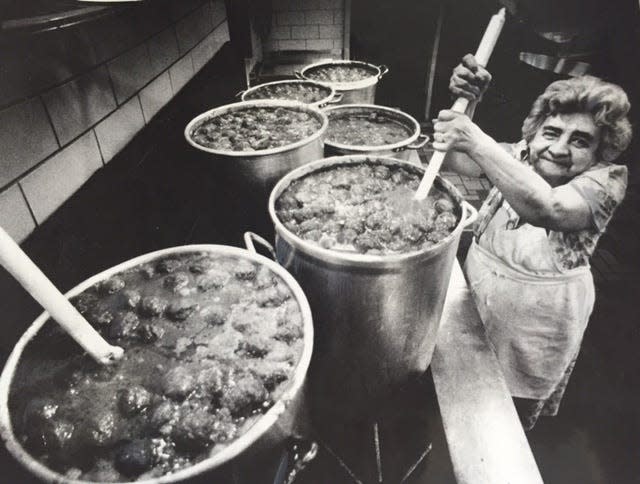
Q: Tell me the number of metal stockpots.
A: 6